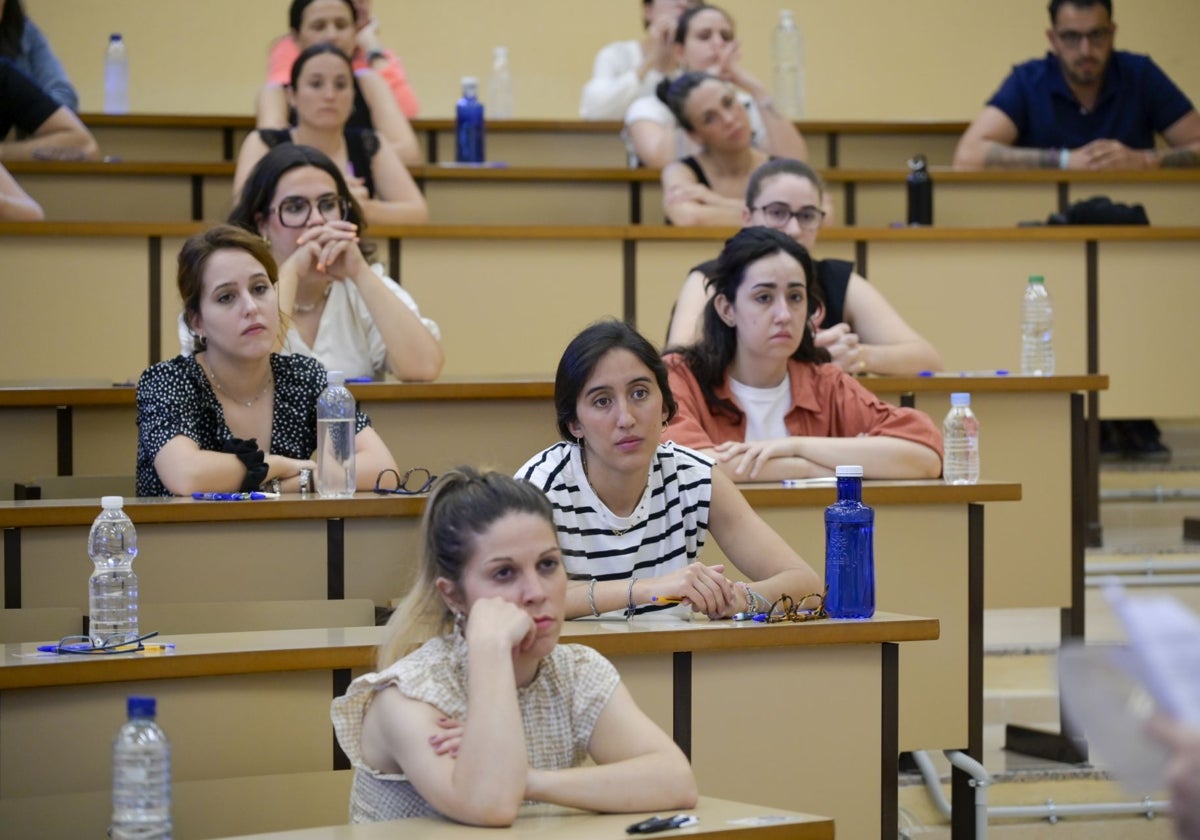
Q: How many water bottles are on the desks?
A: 11